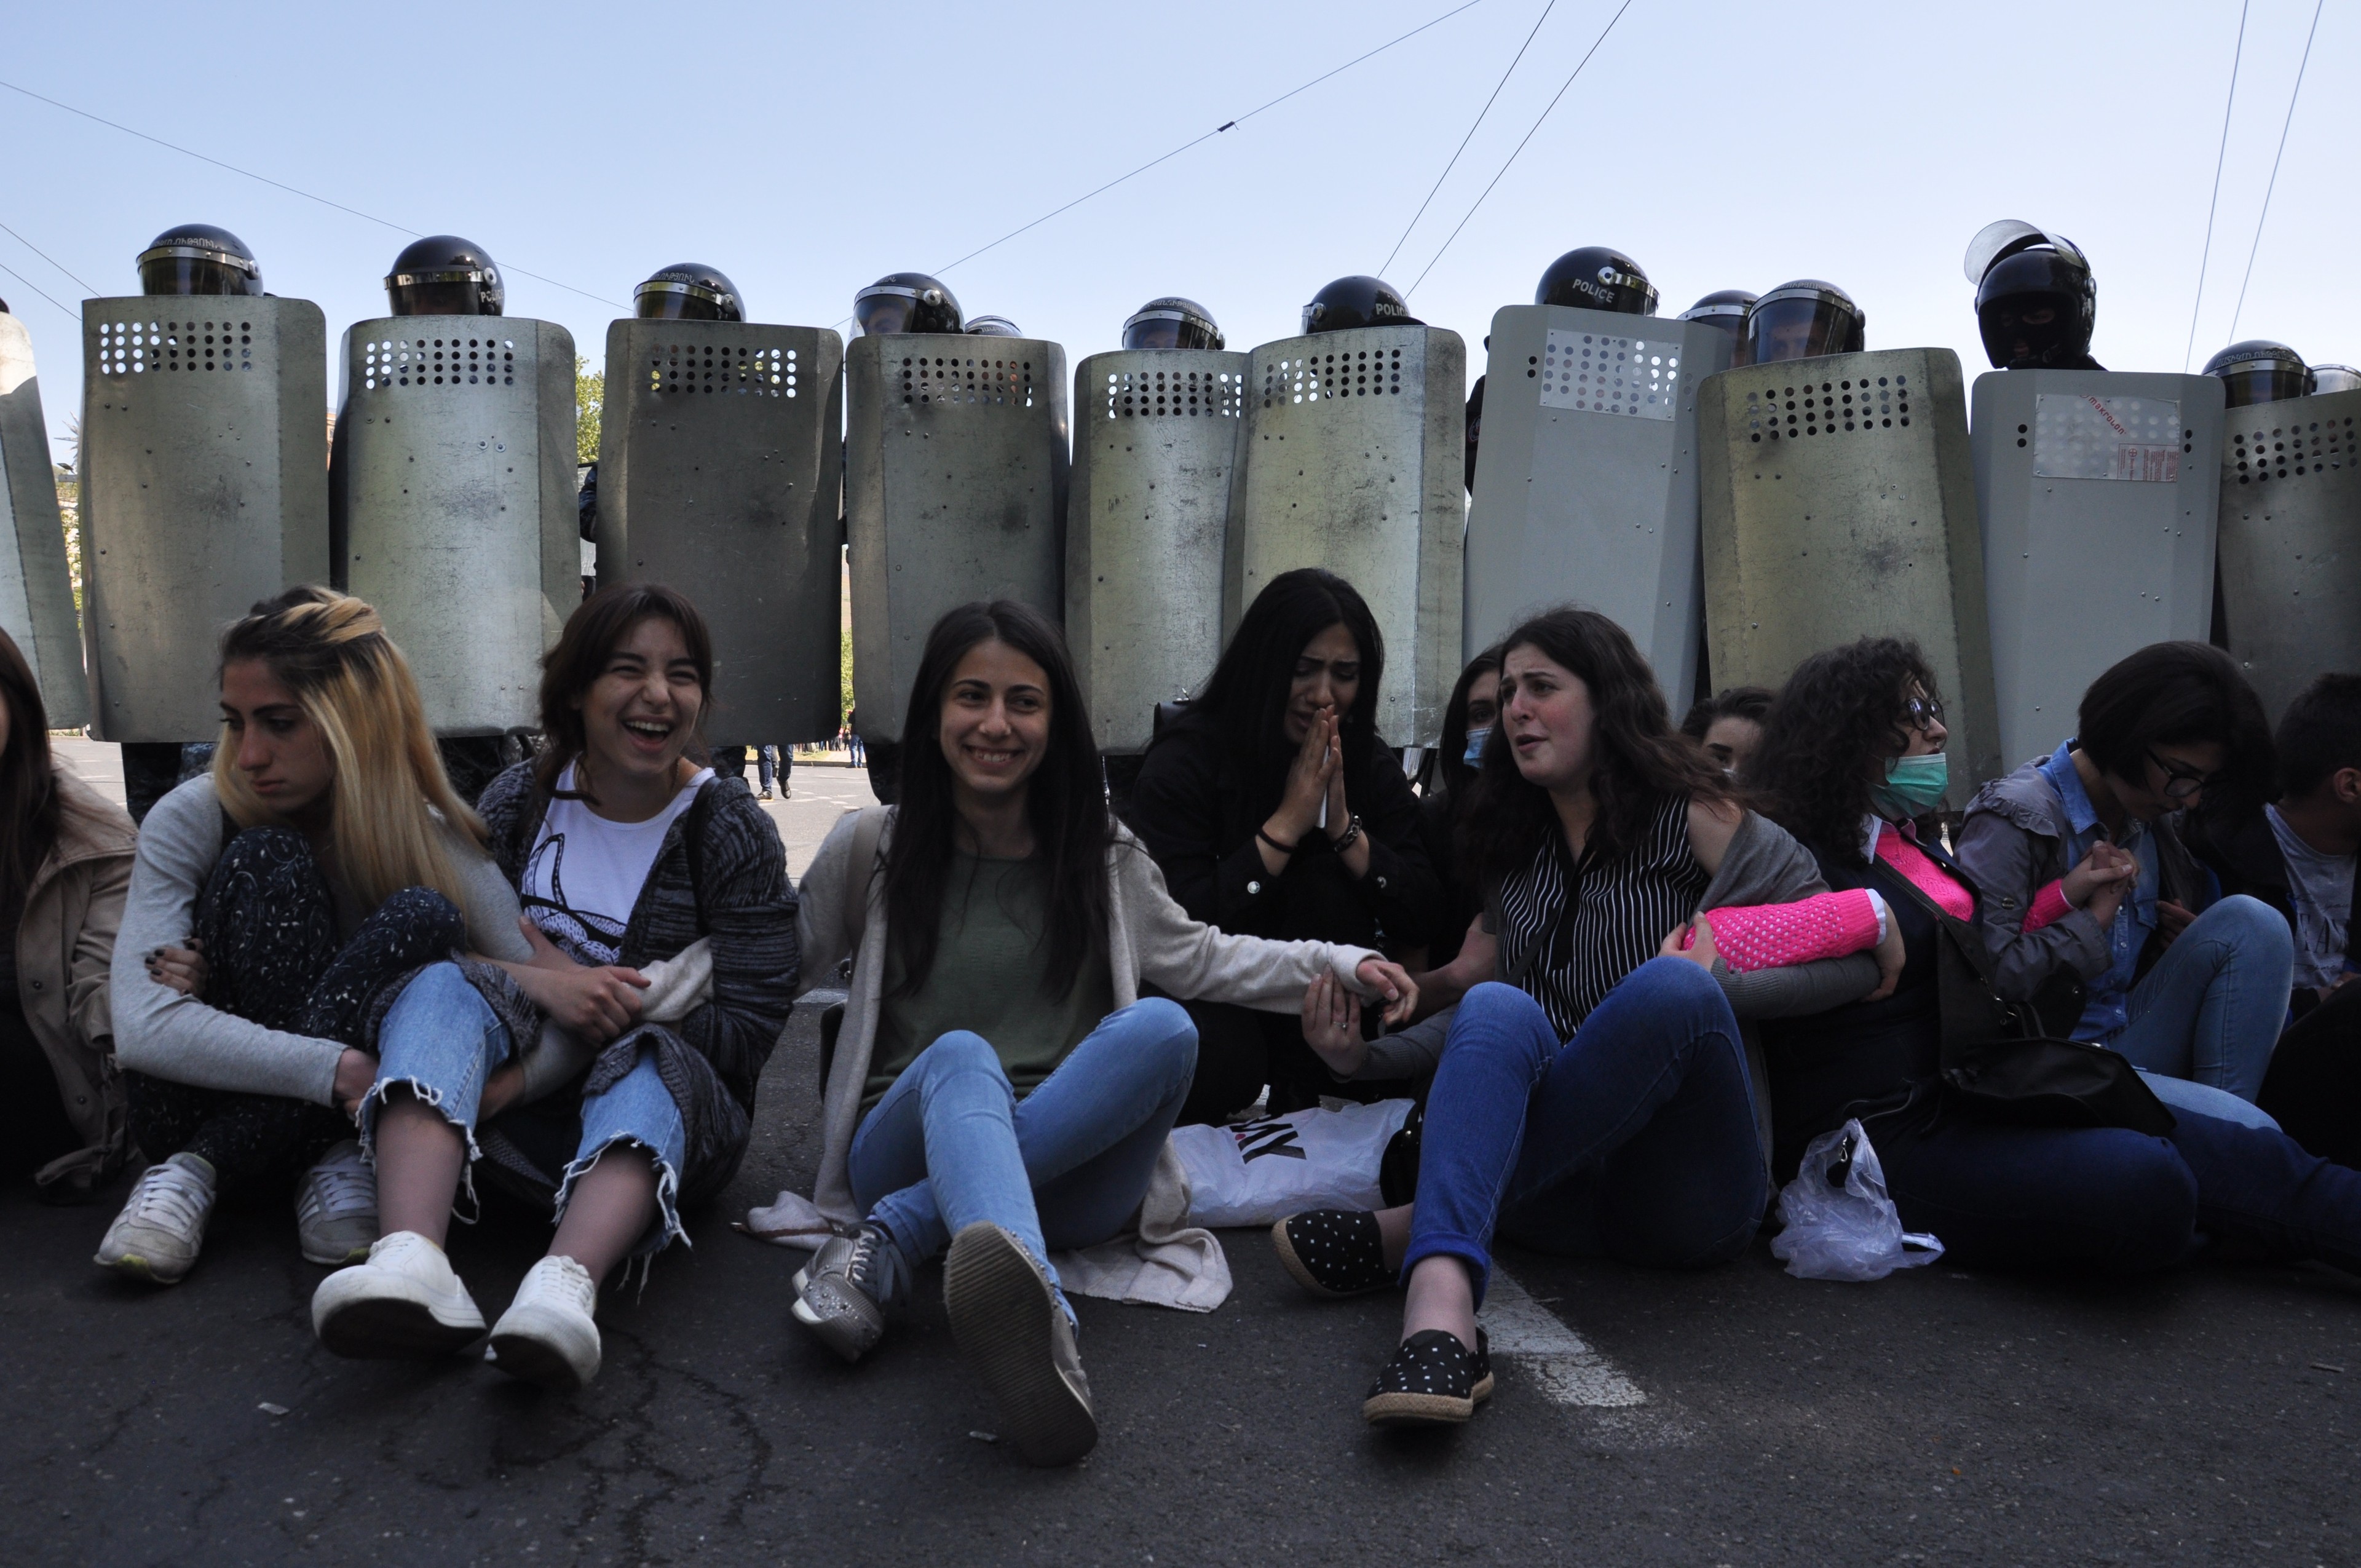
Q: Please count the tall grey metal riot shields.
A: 11